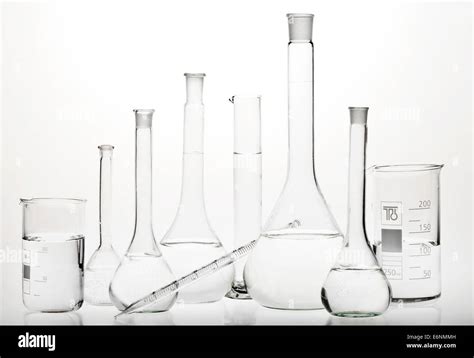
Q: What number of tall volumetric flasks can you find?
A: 5